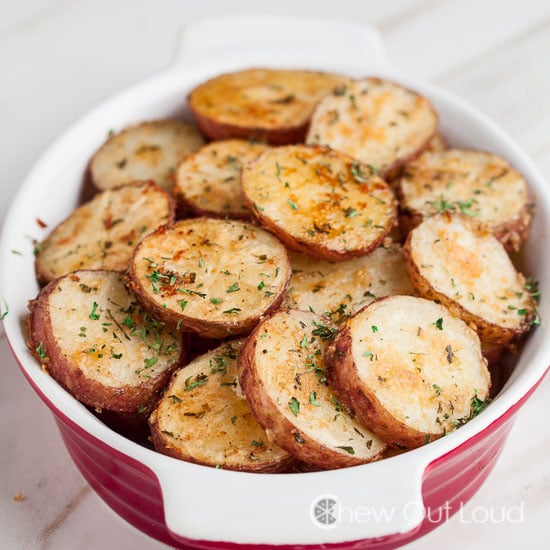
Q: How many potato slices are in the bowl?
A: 14